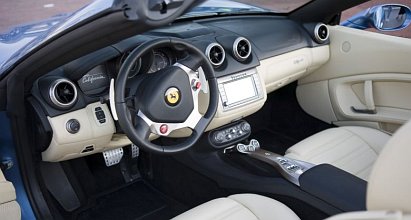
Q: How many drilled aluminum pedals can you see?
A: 2